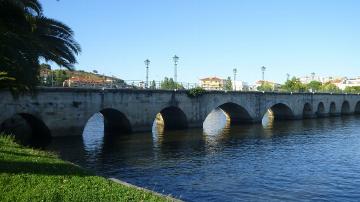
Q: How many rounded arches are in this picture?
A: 10